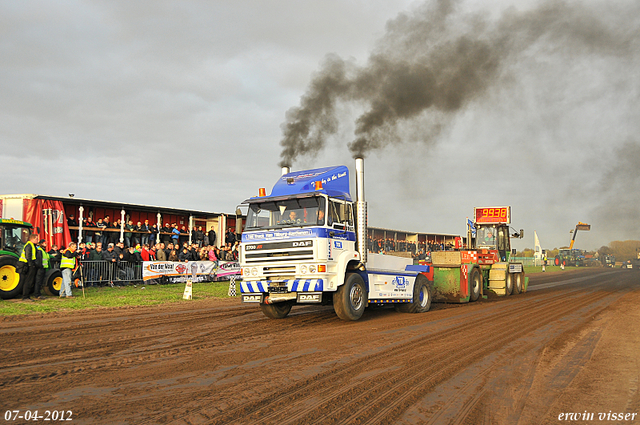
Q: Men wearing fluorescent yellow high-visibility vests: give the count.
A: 3